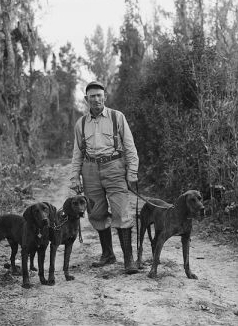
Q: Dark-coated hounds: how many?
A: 3